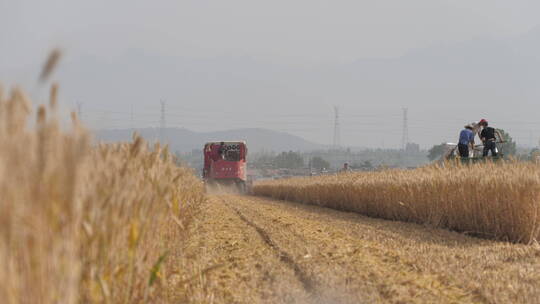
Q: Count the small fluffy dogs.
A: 0